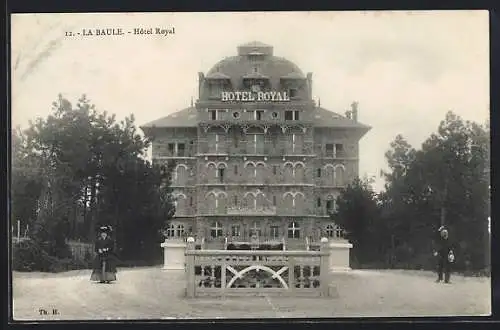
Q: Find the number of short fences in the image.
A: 1